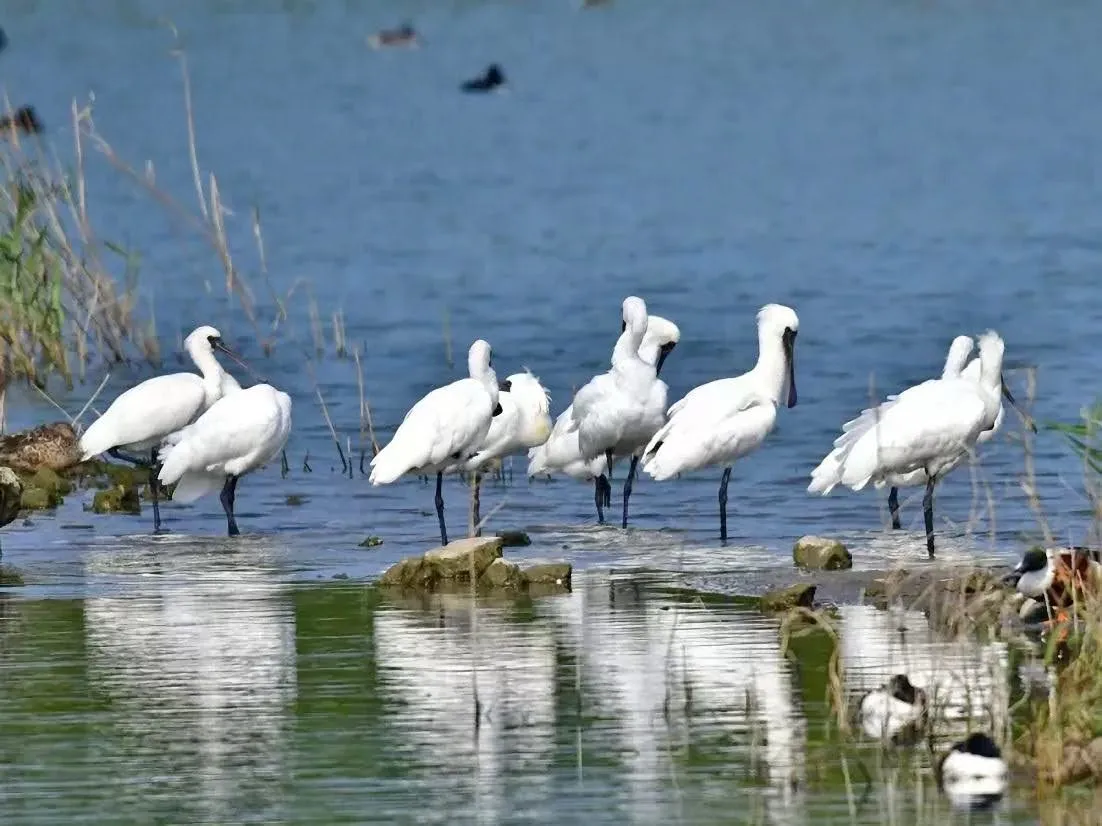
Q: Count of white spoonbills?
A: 9